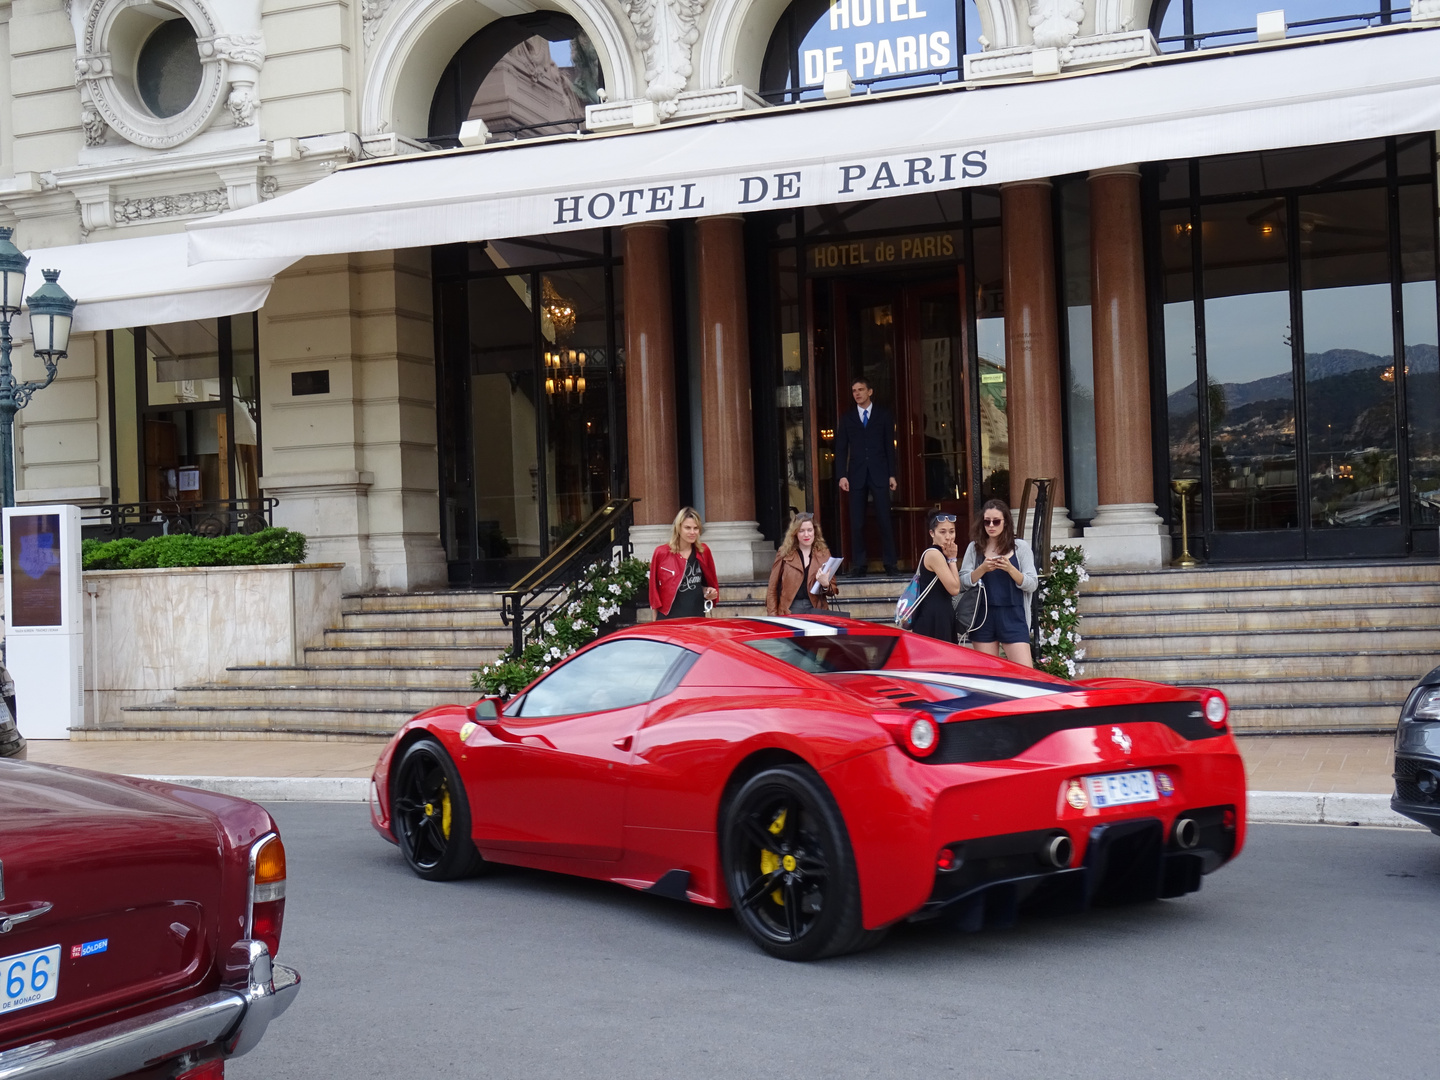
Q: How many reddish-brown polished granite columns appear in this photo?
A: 4